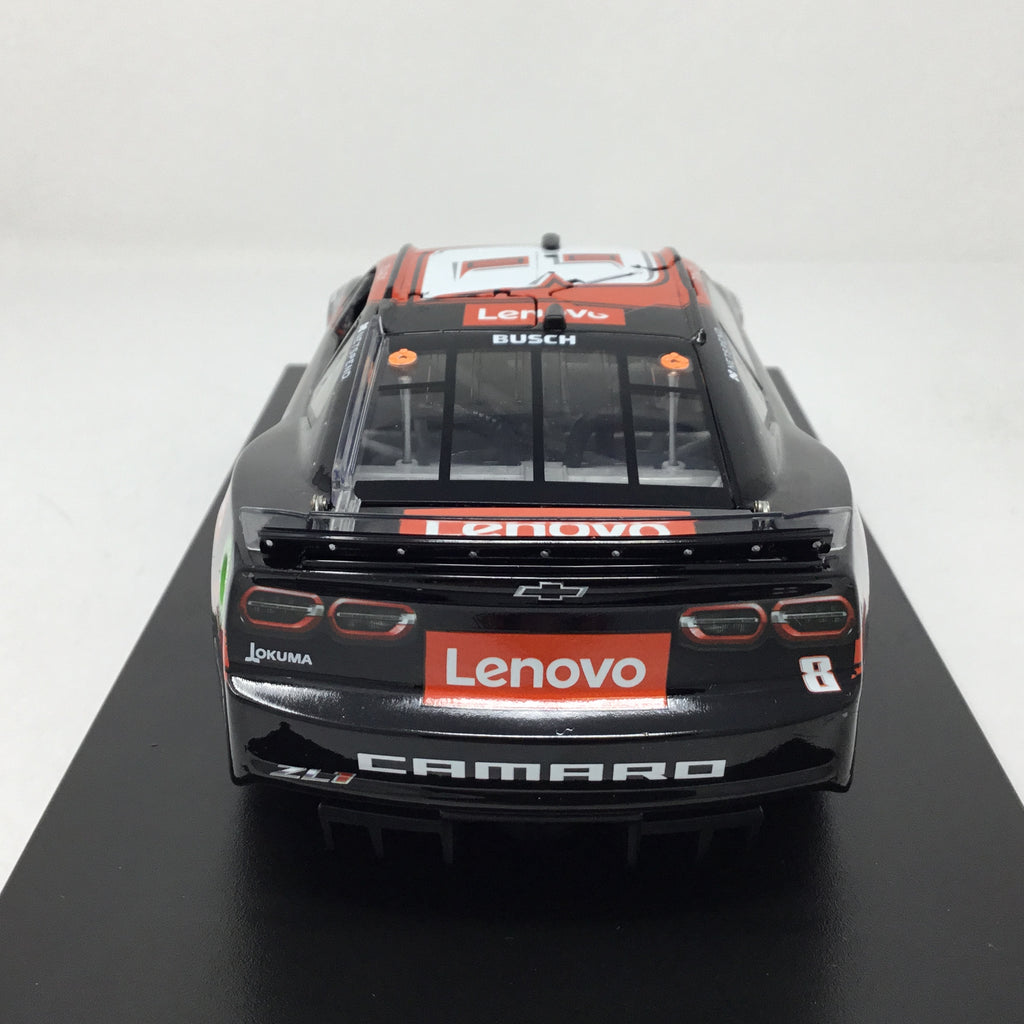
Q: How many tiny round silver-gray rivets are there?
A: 9